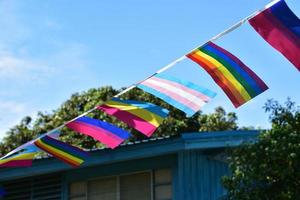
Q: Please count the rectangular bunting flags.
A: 7